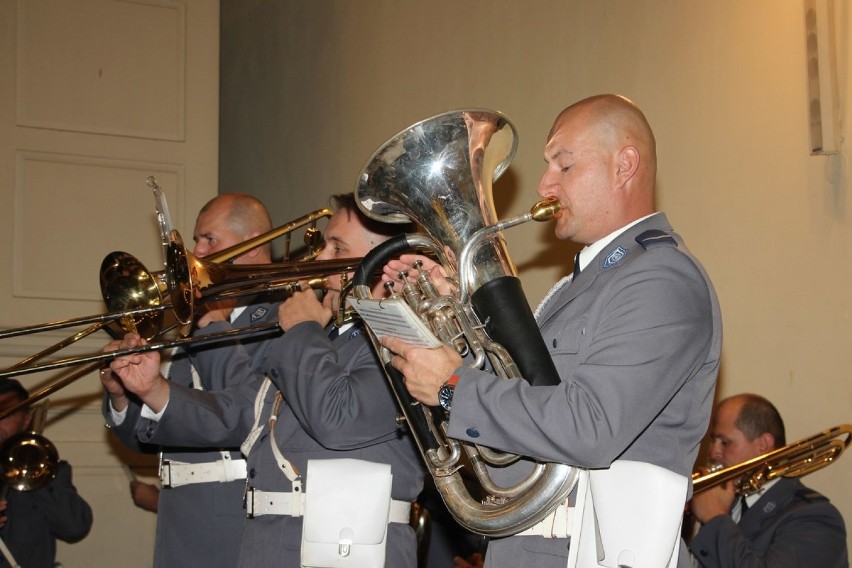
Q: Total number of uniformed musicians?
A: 5